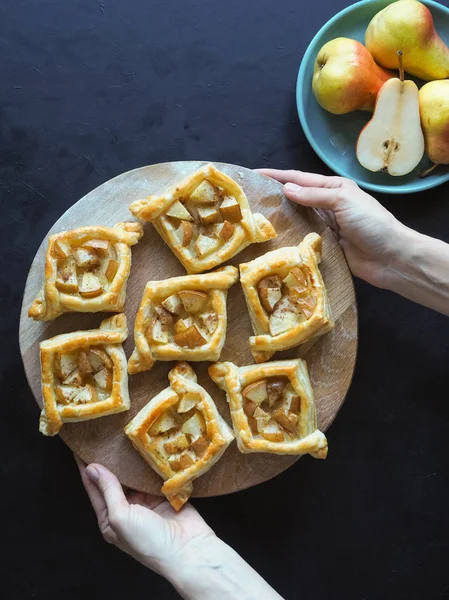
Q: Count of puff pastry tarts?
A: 7